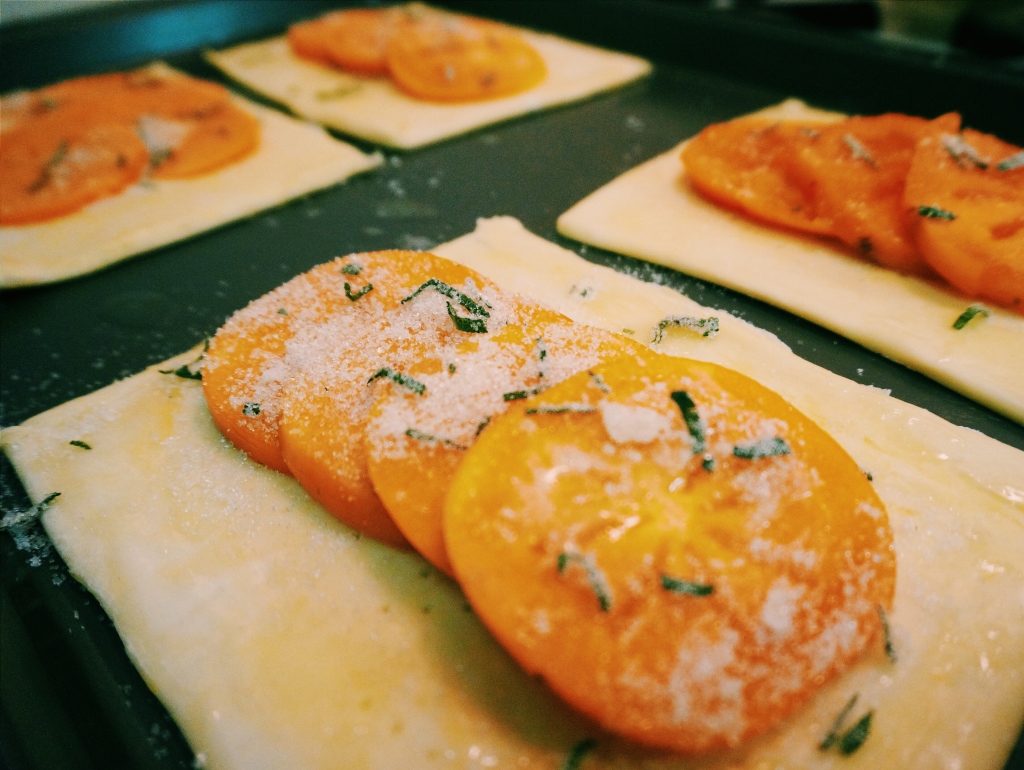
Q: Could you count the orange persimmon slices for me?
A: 13